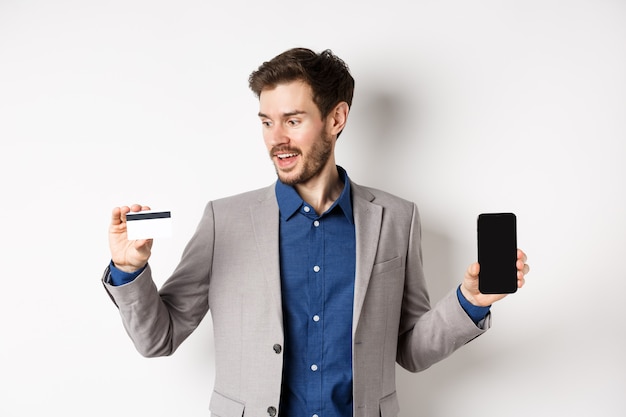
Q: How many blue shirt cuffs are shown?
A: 2